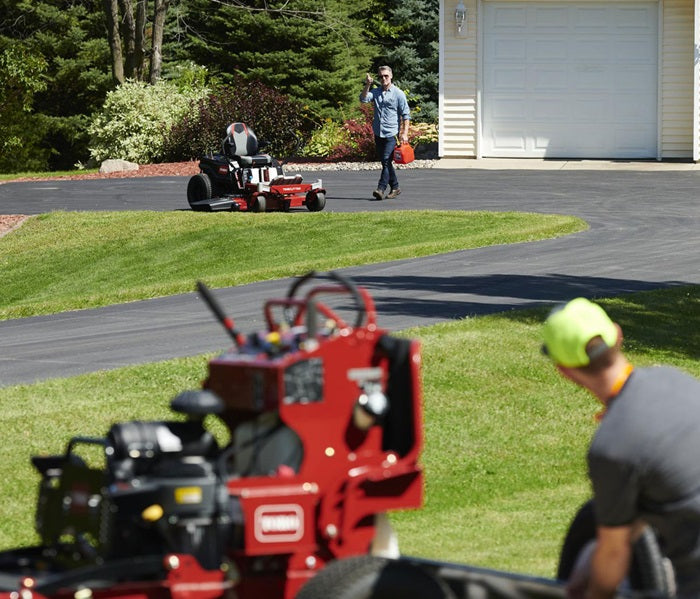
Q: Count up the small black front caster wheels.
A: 2